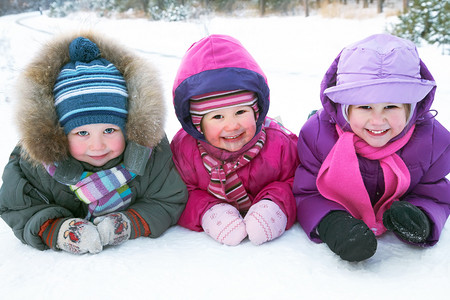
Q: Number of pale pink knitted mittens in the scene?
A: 2